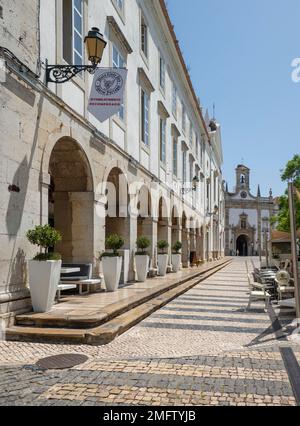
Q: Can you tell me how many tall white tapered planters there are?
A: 5